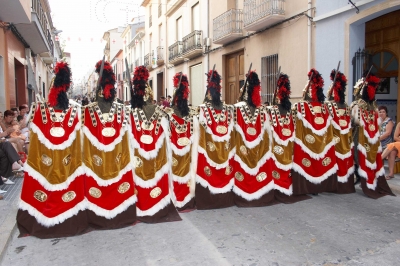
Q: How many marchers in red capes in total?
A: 10